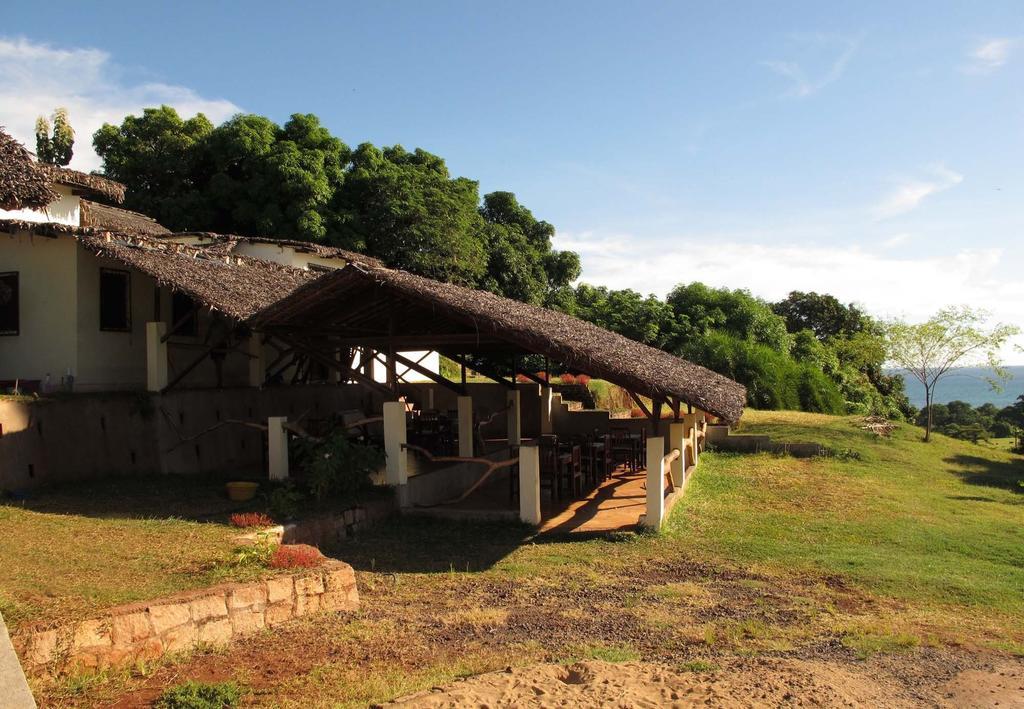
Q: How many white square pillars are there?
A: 12